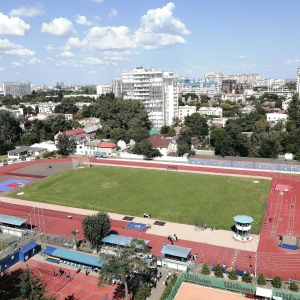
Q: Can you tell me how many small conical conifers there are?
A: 7